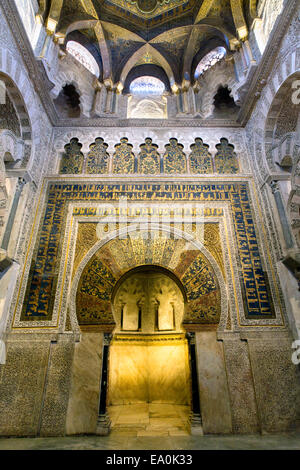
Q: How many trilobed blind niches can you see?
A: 7